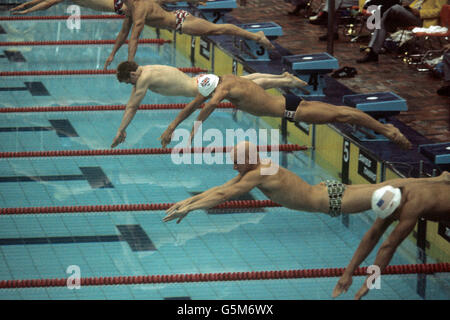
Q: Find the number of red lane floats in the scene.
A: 7